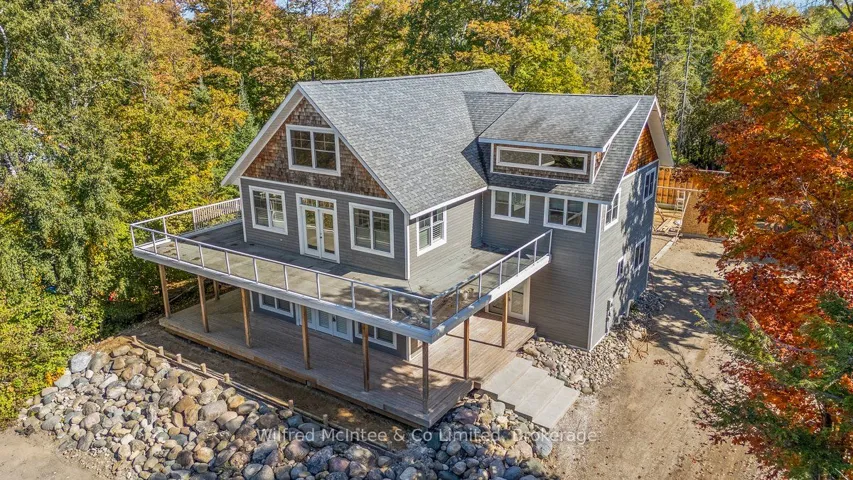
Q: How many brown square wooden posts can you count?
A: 9